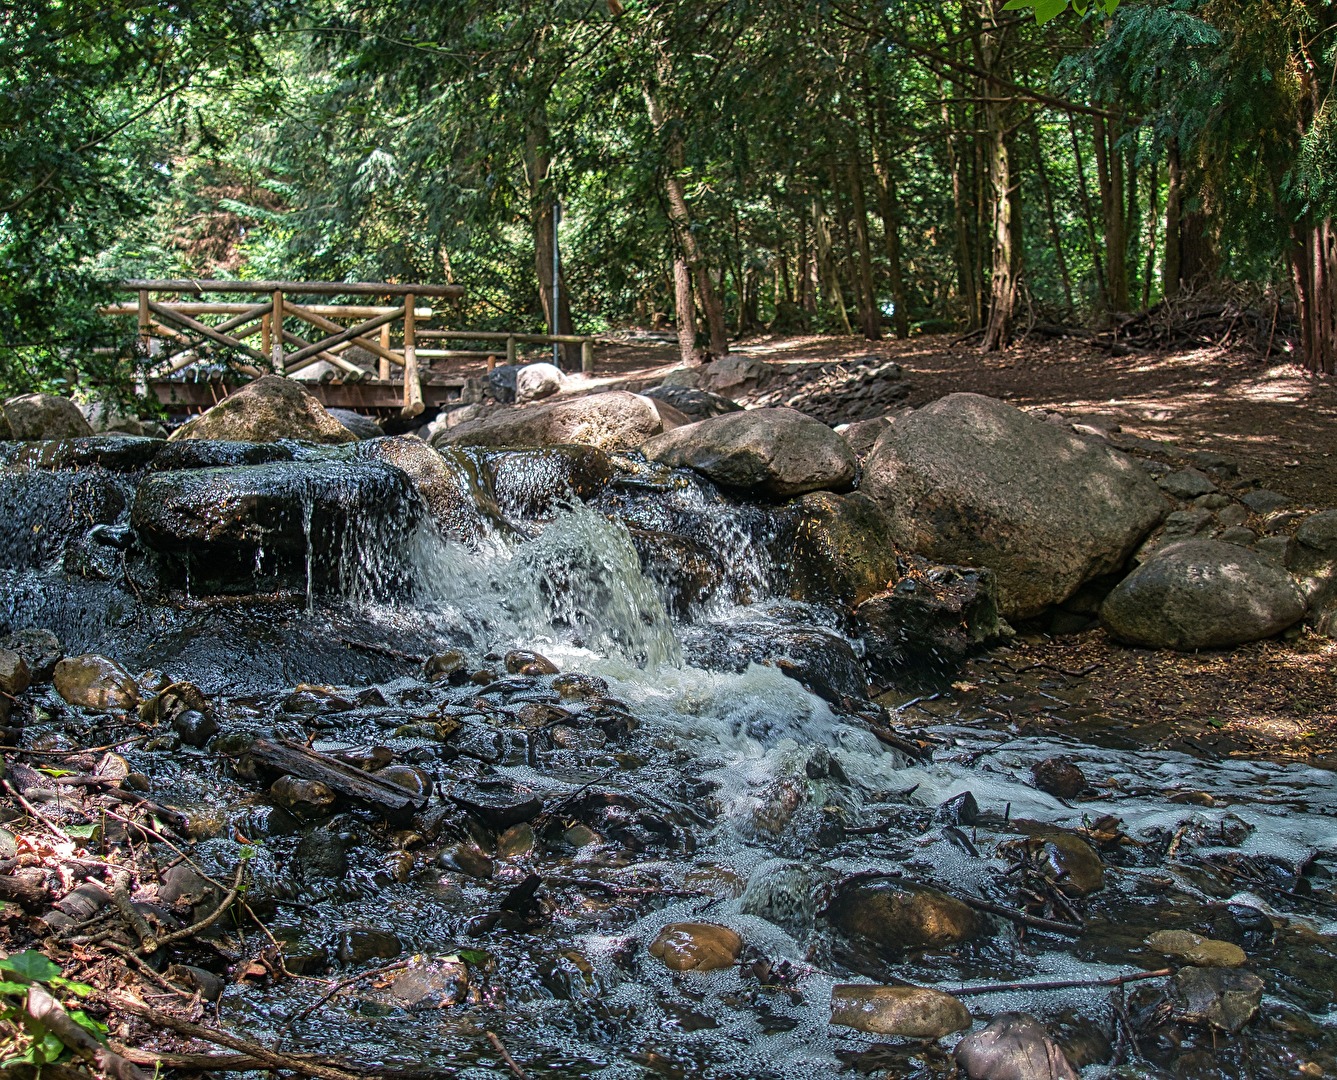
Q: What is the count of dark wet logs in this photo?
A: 1